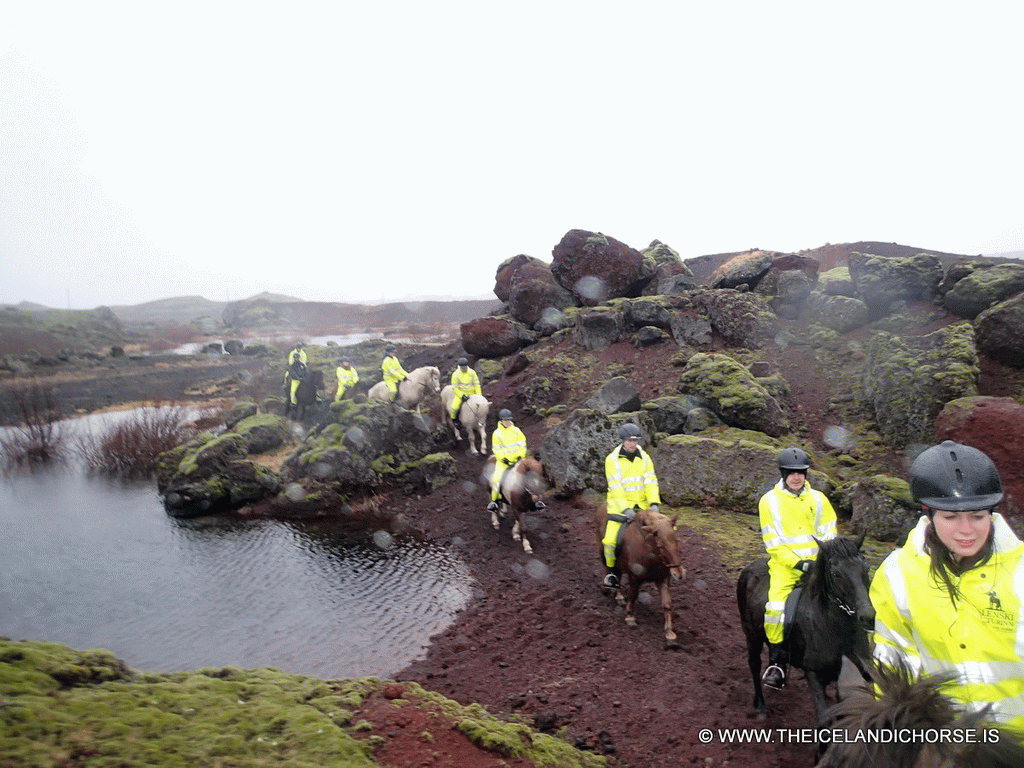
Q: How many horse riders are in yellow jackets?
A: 8